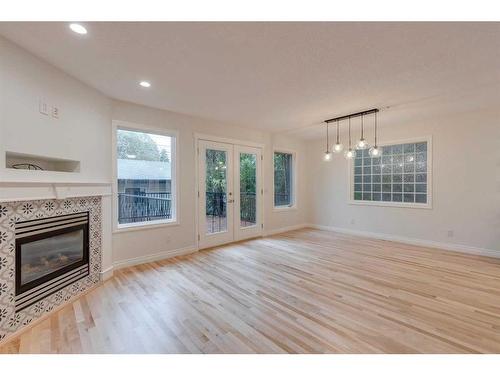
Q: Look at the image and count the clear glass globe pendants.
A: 5